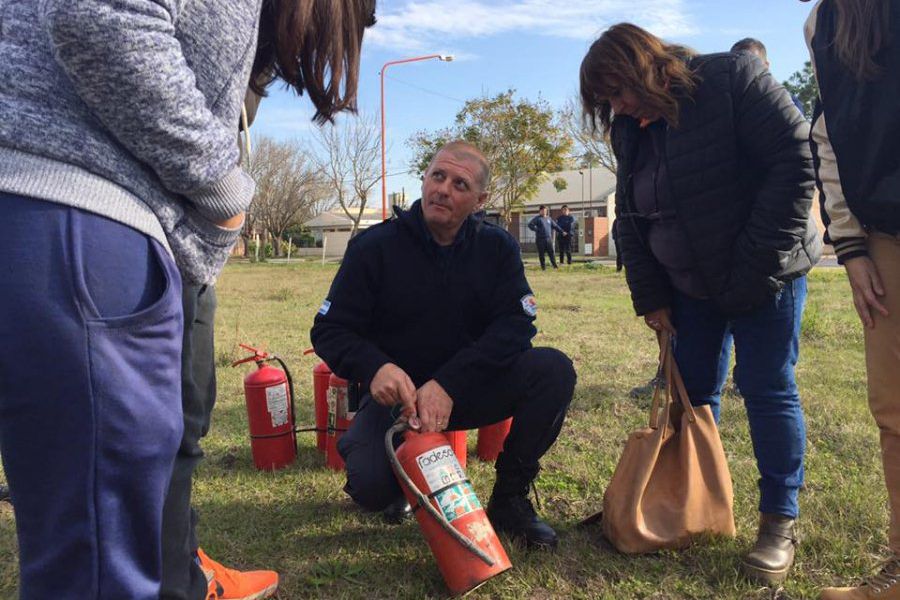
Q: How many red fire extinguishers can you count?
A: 6